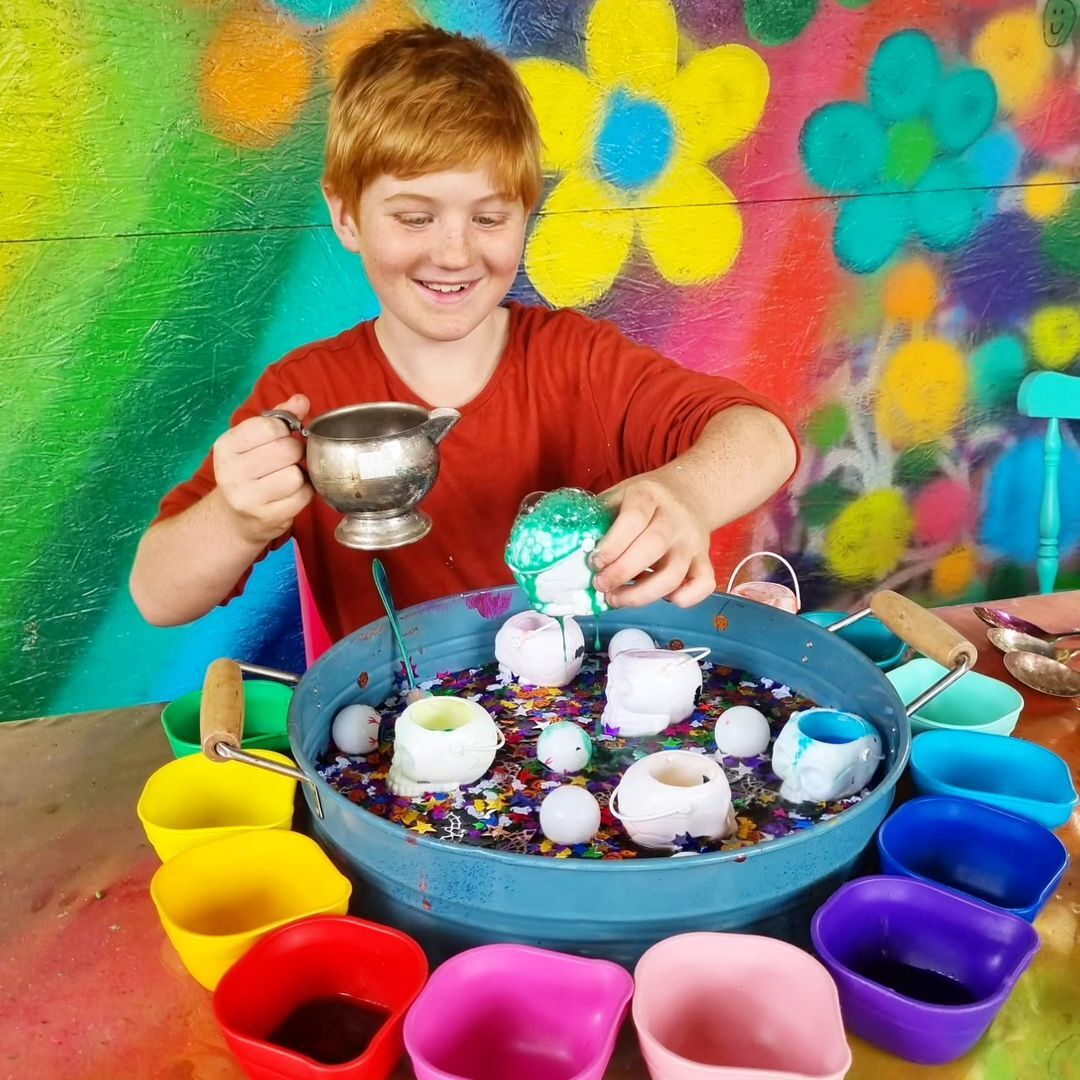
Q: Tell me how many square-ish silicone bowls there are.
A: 11